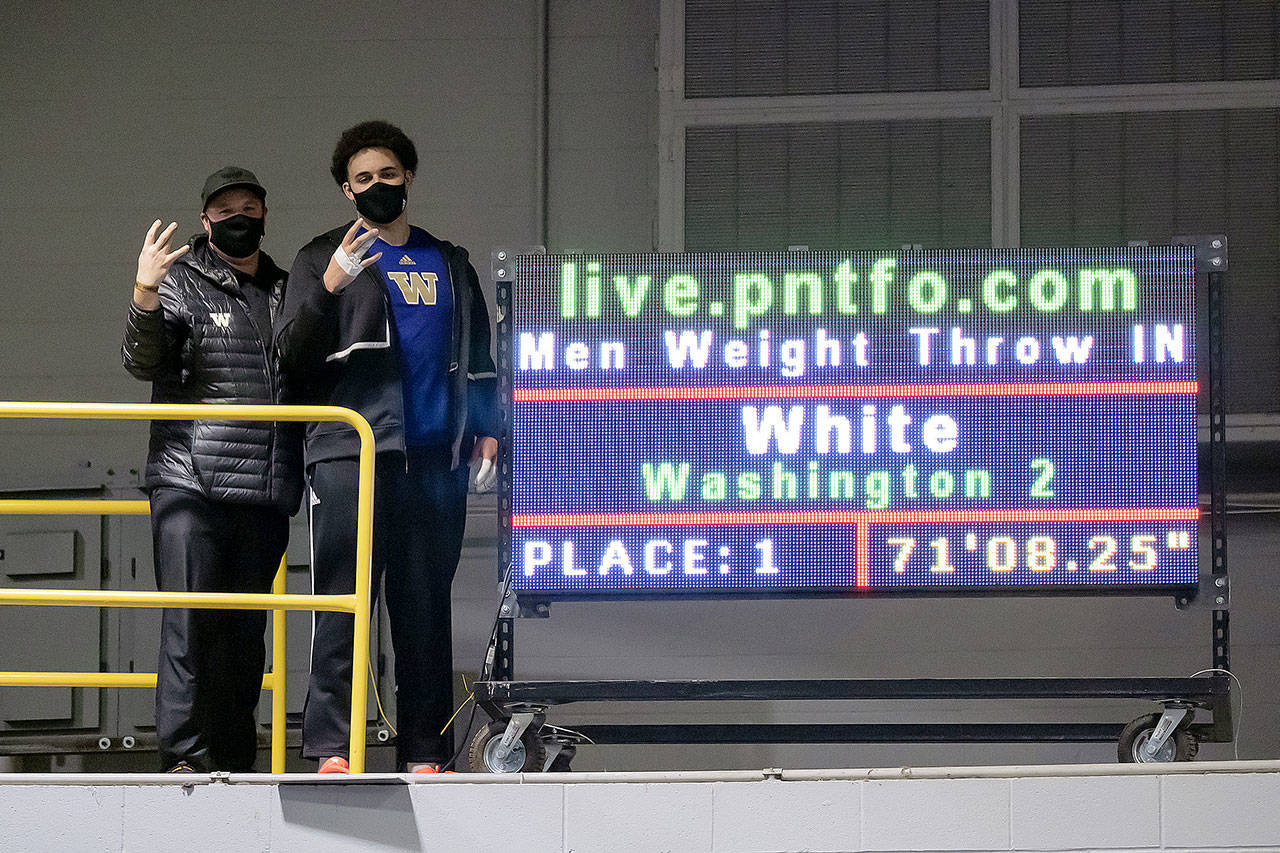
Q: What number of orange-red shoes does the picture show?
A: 2